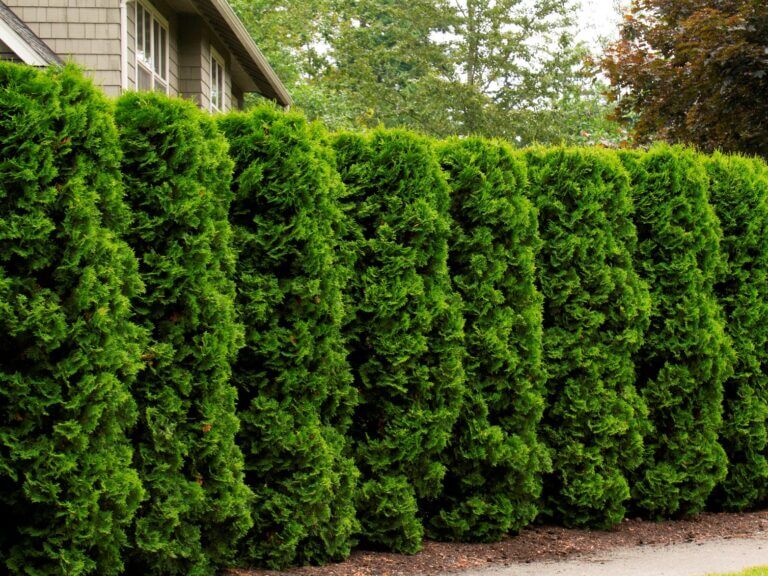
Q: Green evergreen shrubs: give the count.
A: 8